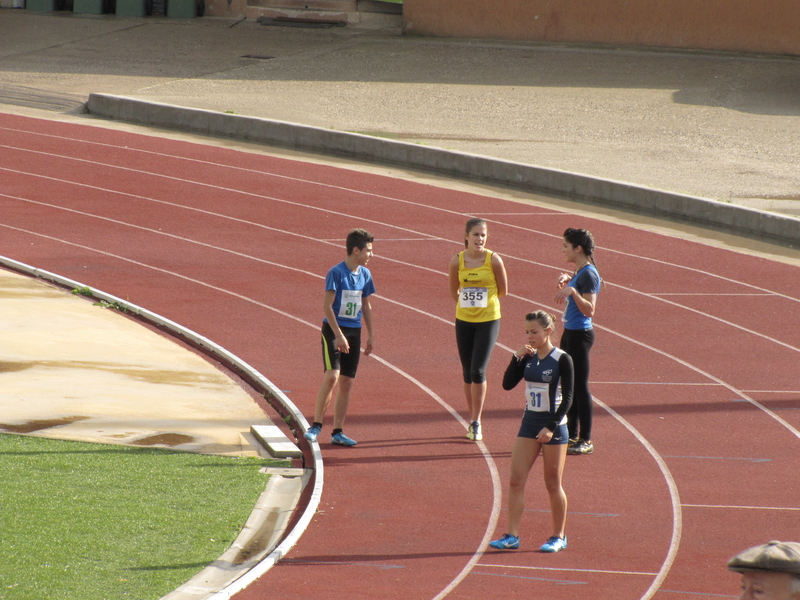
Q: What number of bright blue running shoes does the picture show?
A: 4